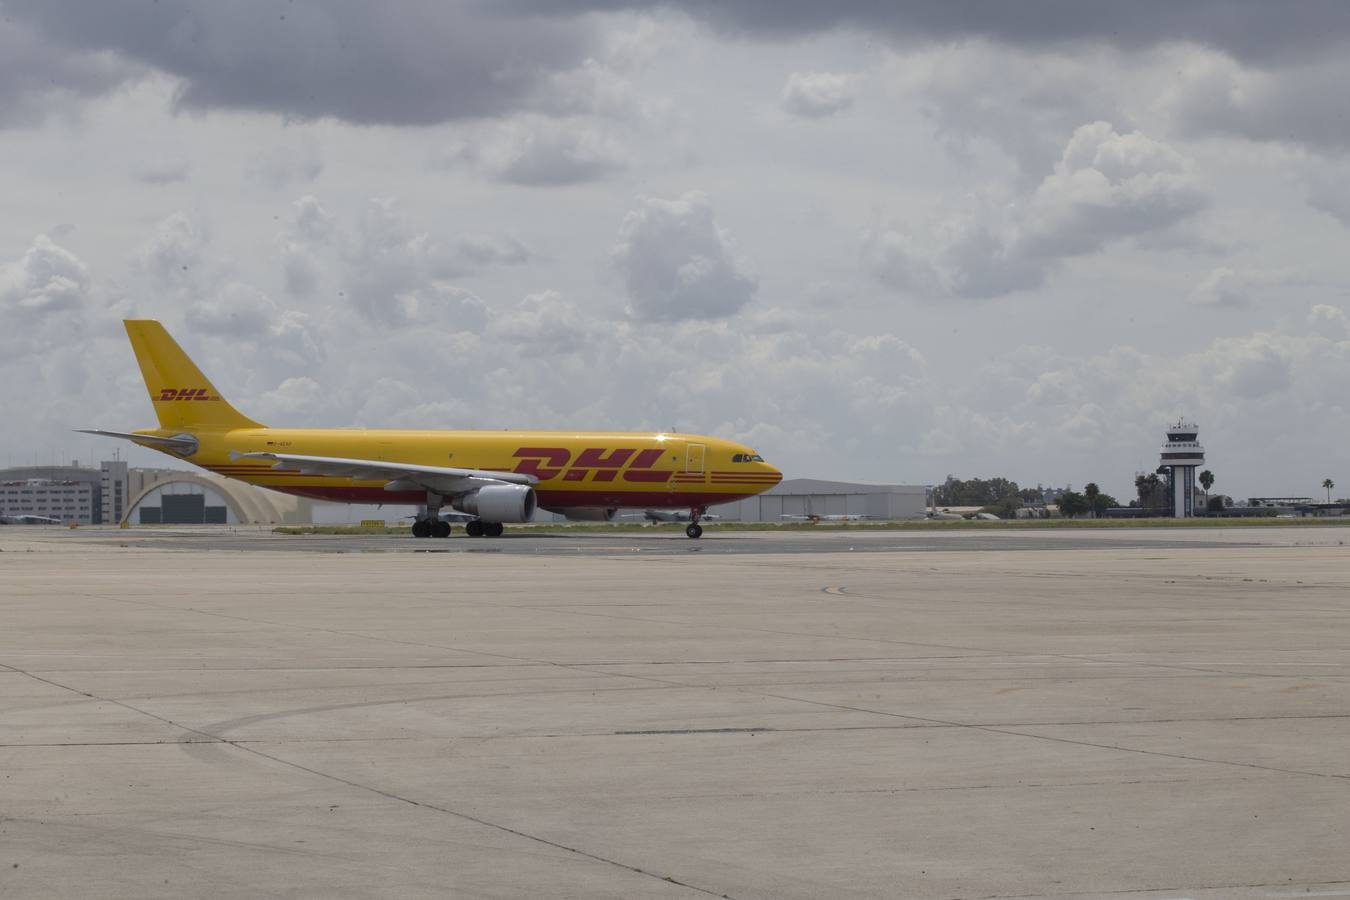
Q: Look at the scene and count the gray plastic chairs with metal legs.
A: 0